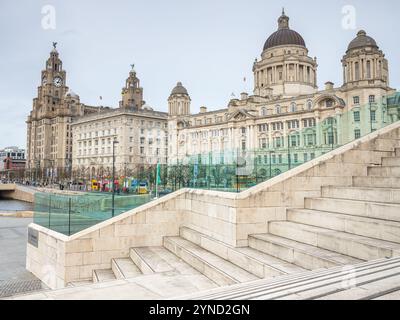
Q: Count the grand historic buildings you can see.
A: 3